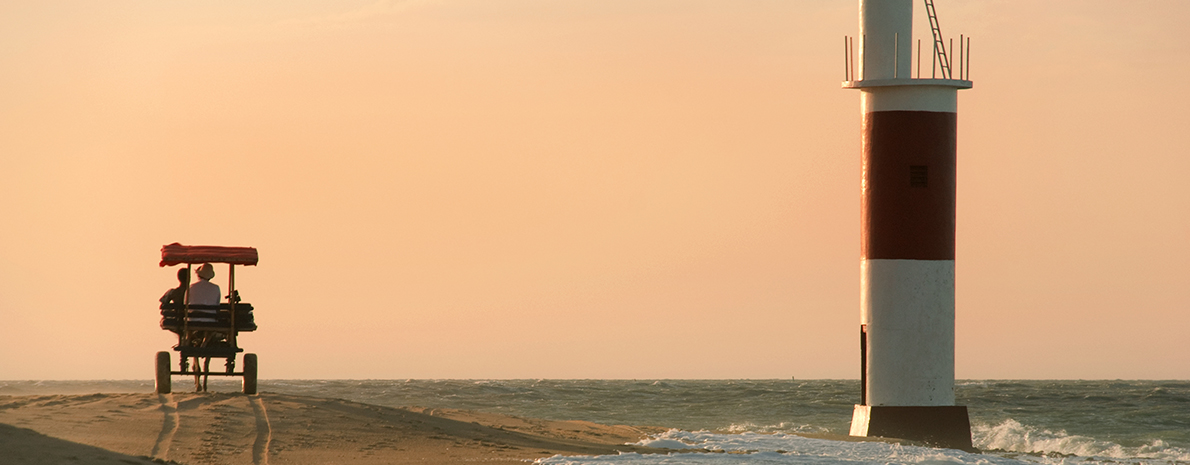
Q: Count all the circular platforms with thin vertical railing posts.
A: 1